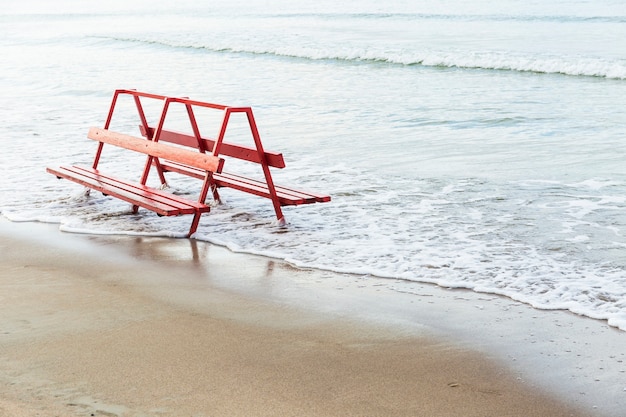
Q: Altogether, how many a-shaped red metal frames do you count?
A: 3